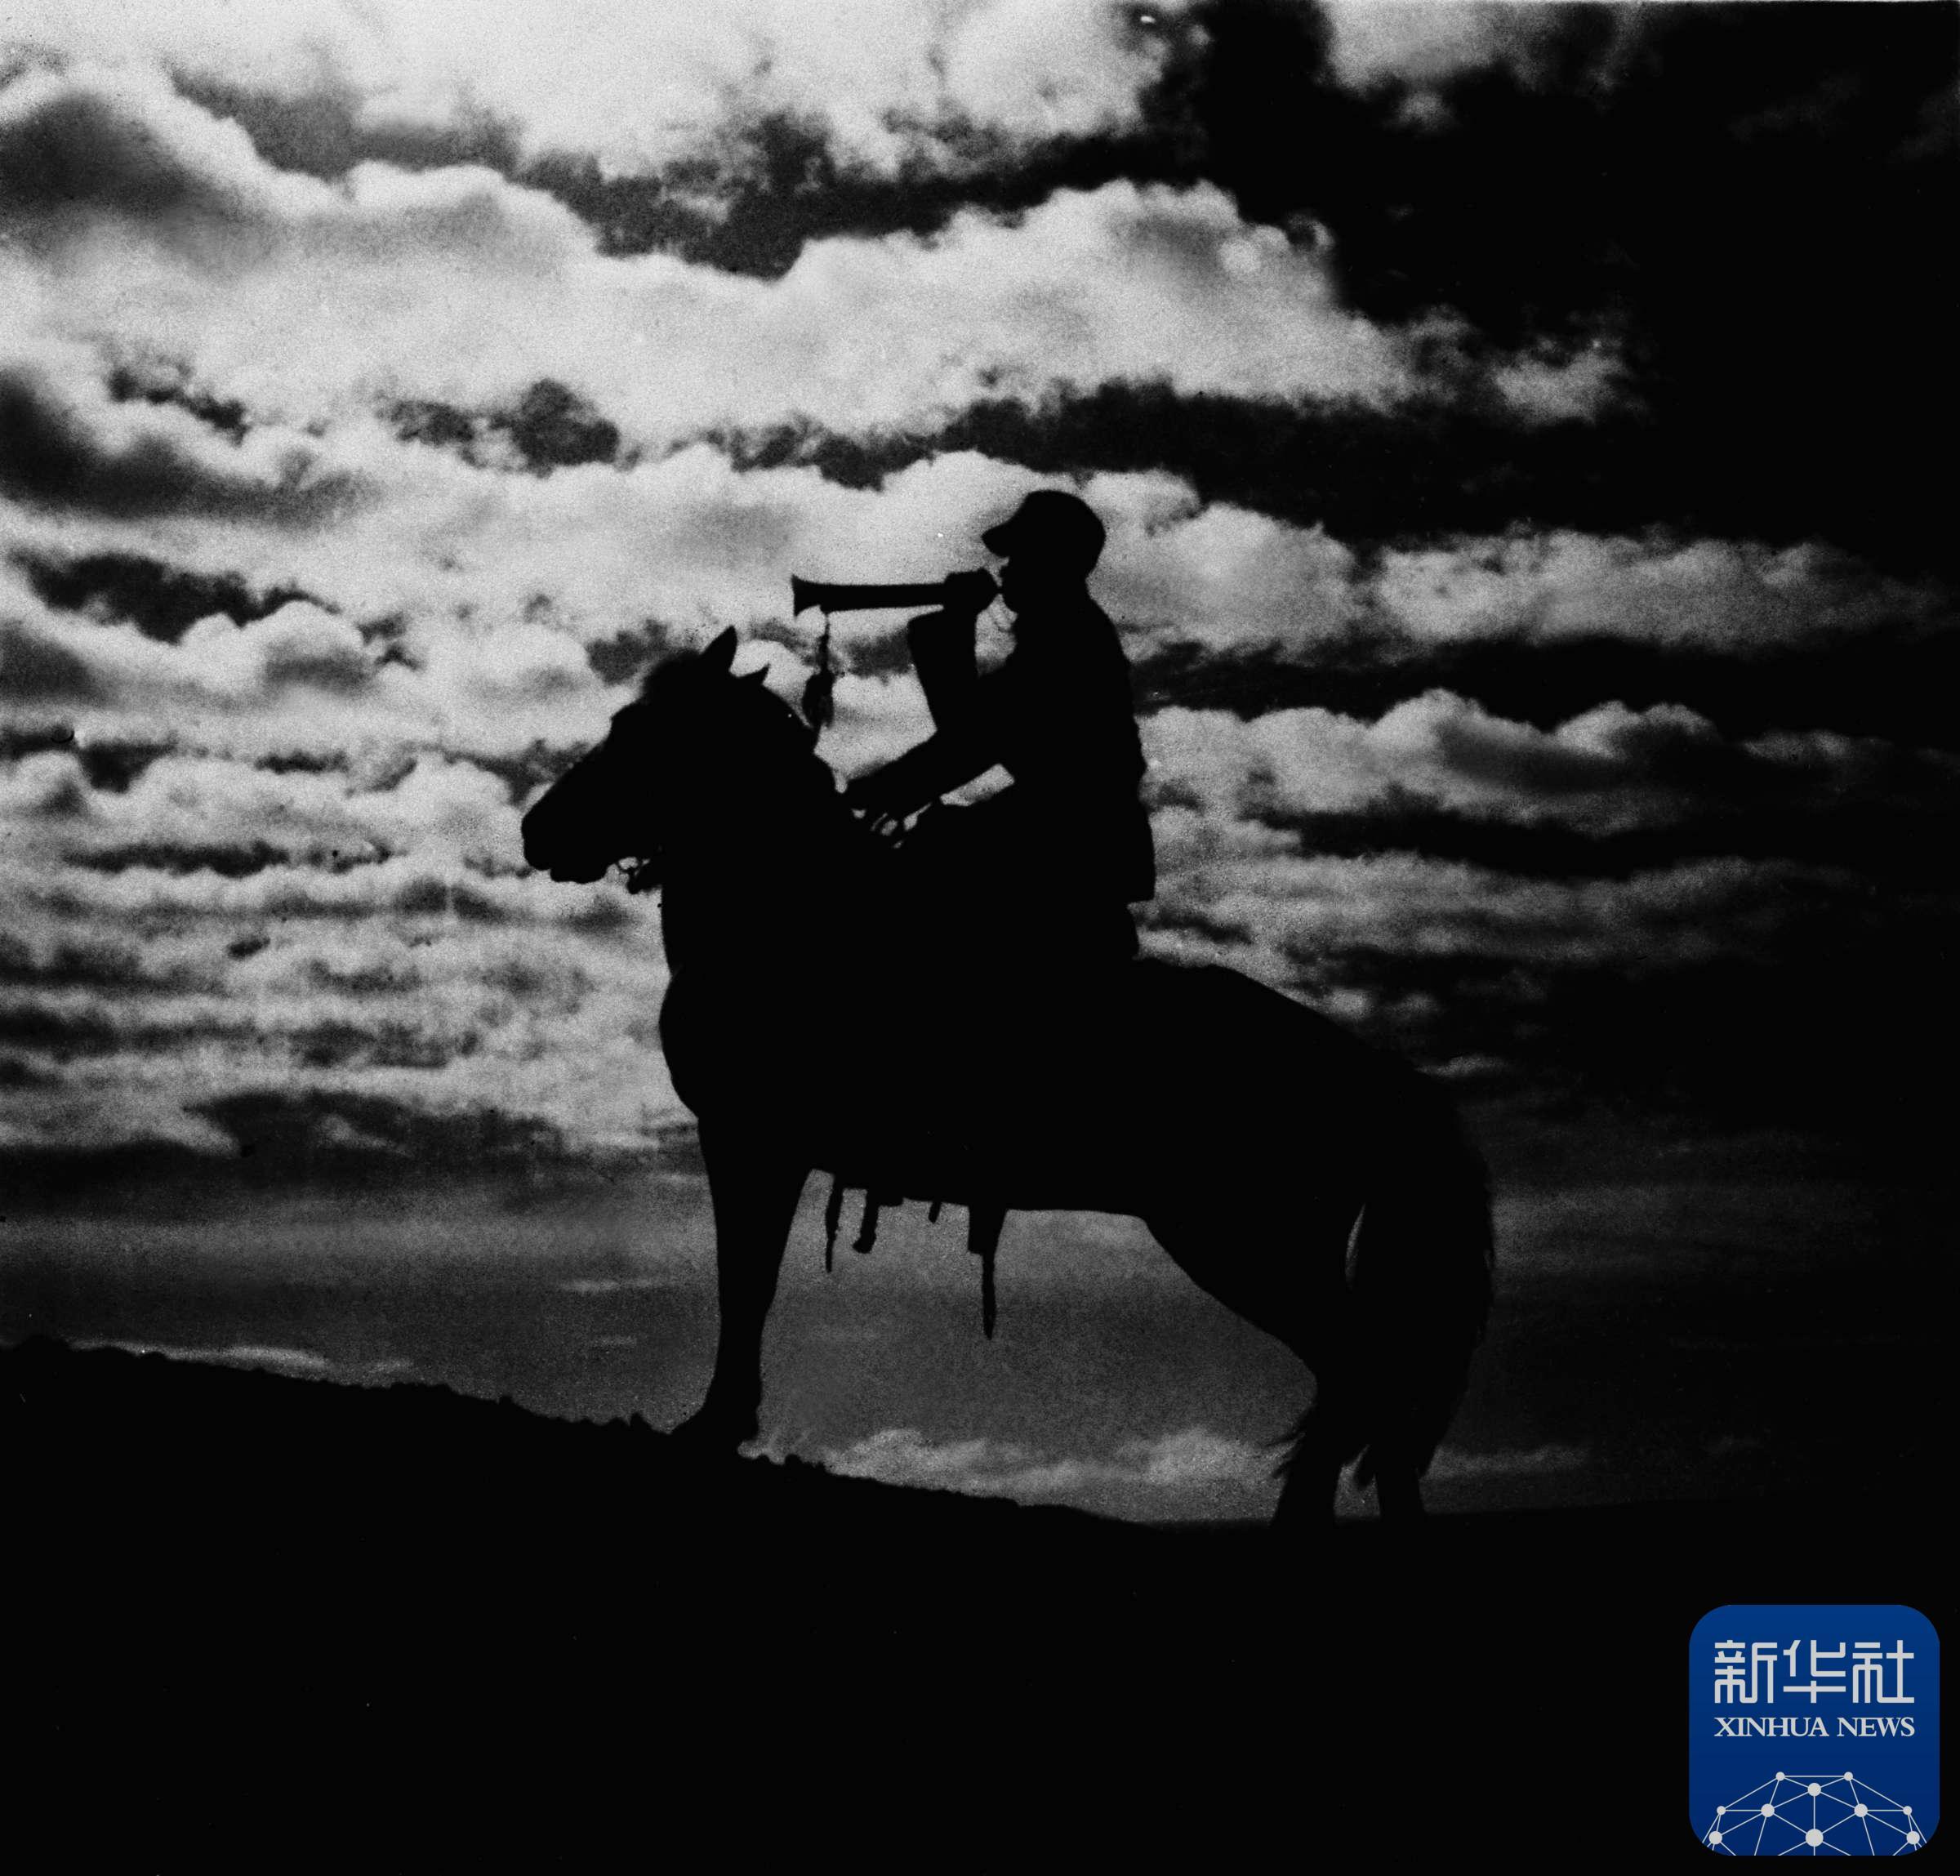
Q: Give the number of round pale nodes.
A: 10